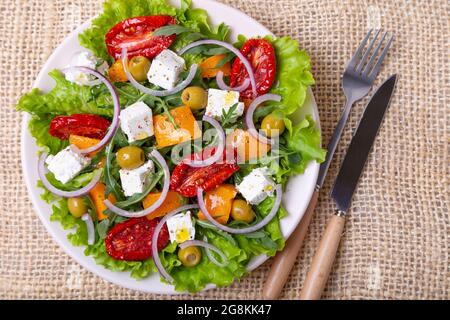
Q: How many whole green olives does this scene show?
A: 7